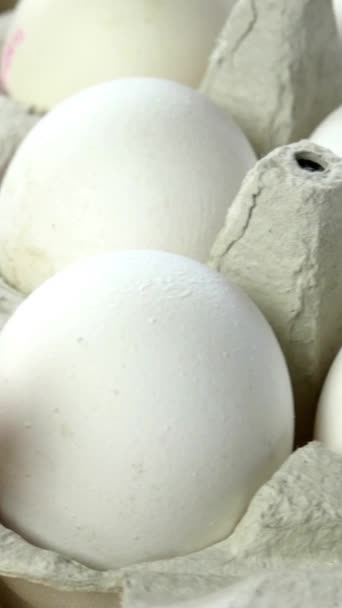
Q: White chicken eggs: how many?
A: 5